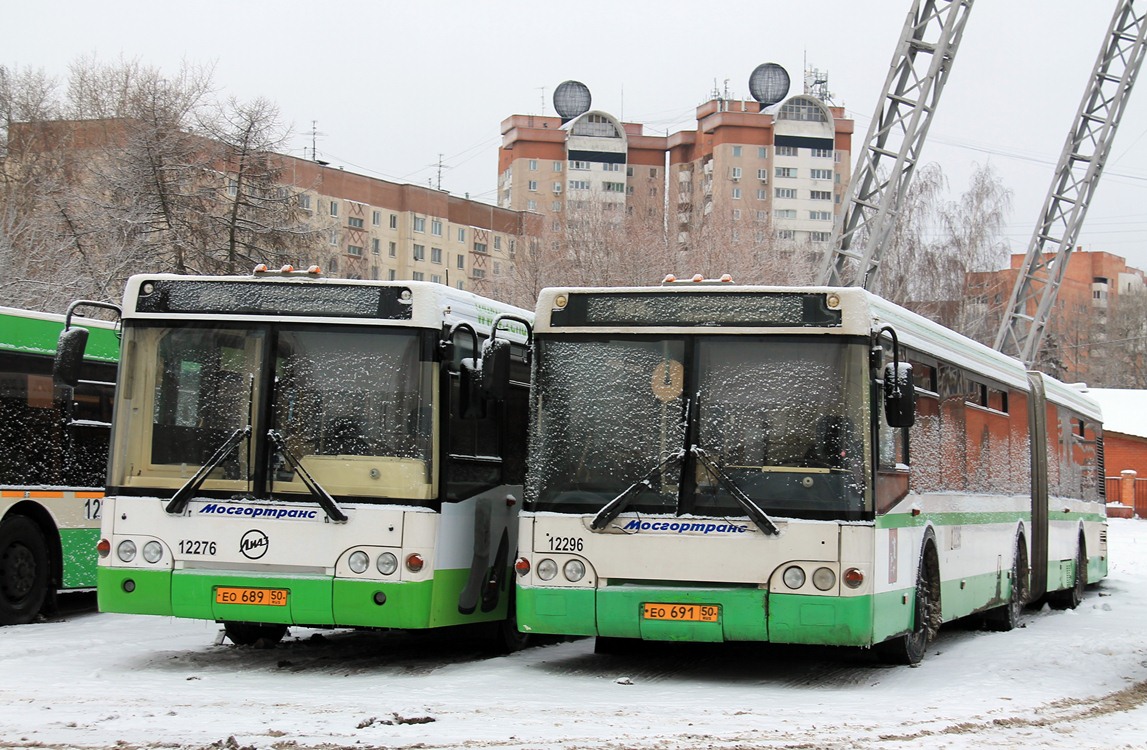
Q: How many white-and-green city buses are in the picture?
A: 3